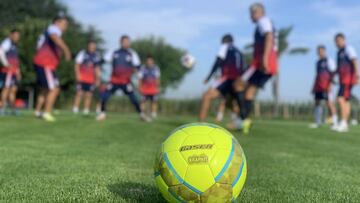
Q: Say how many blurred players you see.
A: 9